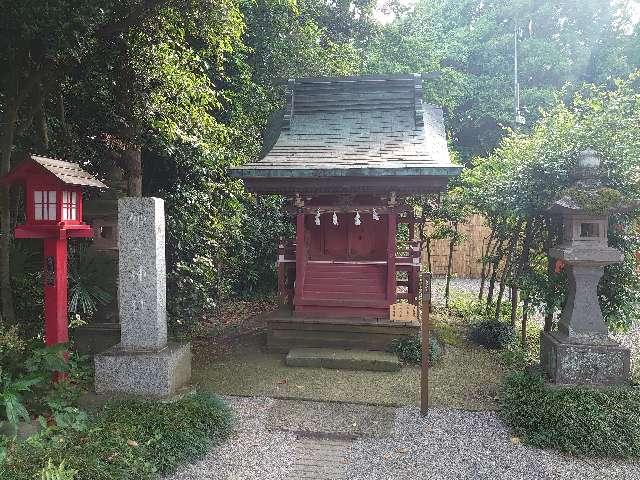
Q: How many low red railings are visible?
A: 2